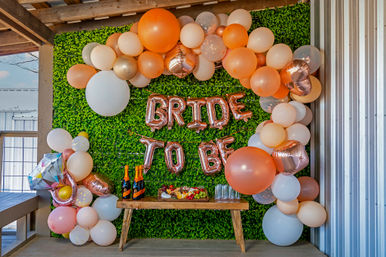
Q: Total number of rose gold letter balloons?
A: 9